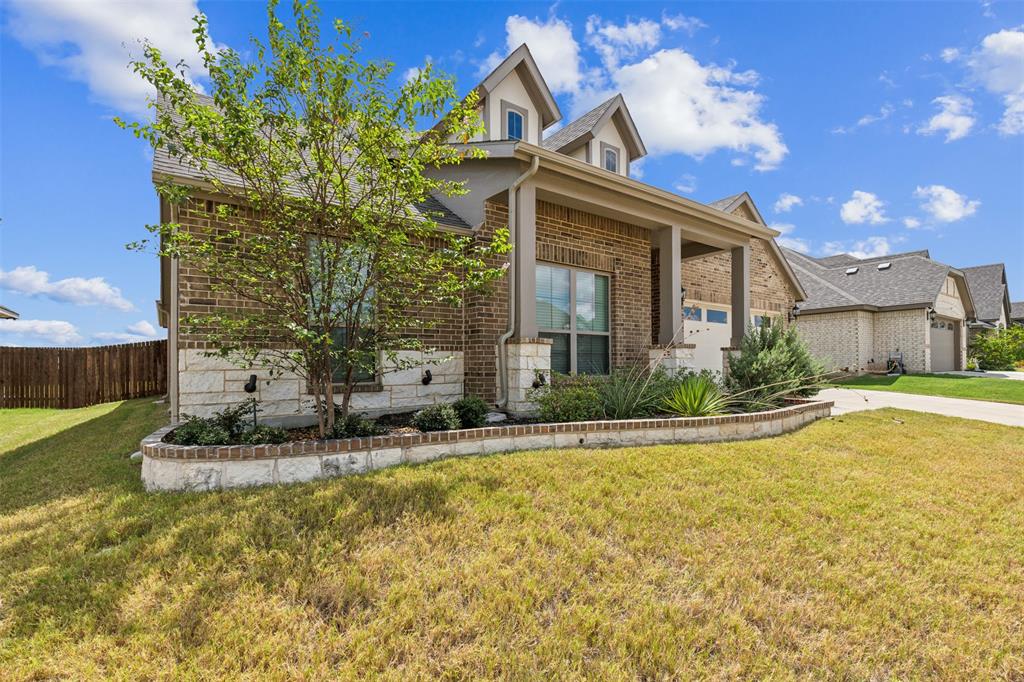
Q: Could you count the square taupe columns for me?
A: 3